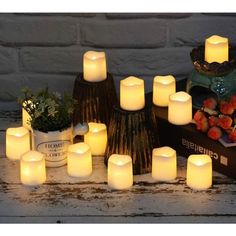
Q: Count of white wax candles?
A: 13